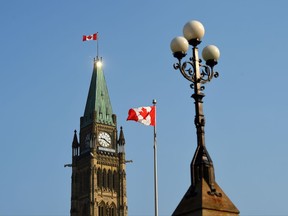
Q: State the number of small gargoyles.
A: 2